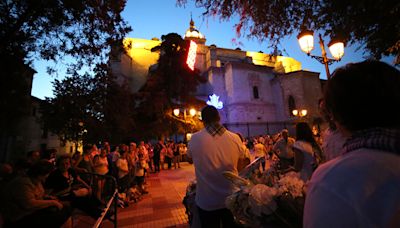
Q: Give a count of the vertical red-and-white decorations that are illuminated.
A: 1